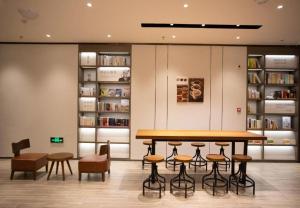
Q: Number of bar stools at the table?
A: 8